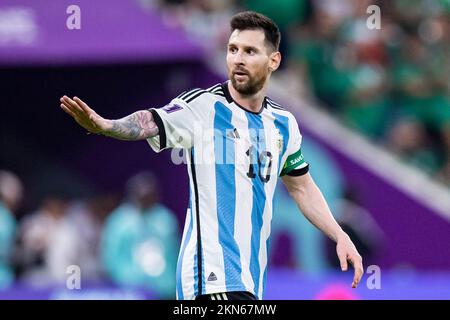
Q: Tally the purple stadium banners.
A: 2